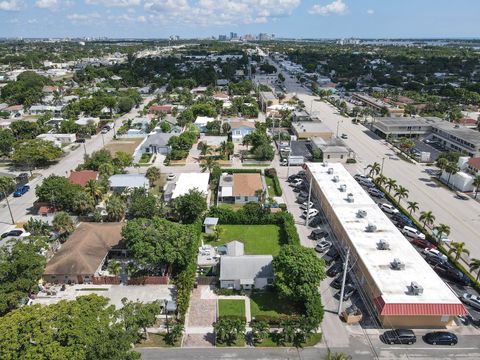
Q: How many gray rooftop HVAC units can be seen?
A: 10